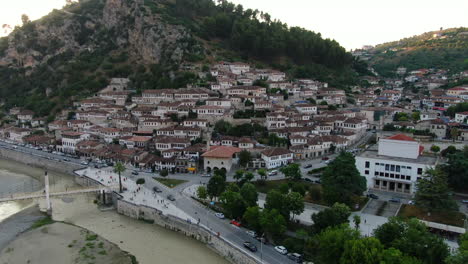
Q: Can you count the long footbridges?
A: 1